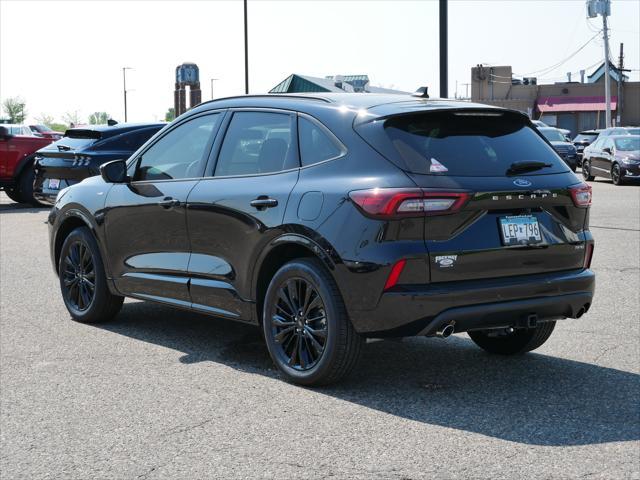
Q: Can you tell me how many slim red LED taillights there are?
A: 2